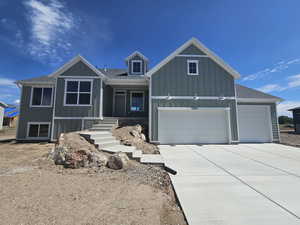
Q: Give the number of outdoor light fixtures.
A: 3